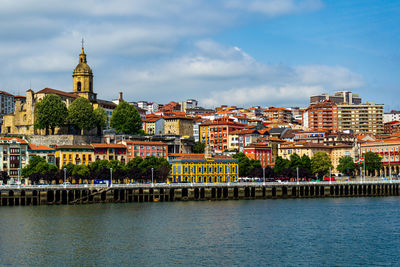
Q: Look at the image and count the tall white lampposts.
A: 11